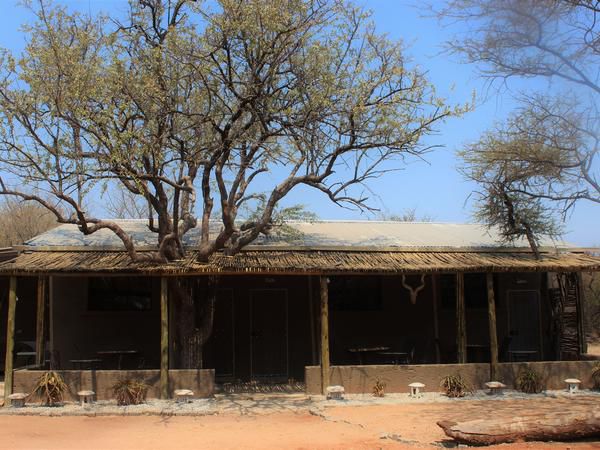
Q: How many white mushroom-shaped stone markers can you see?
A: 7